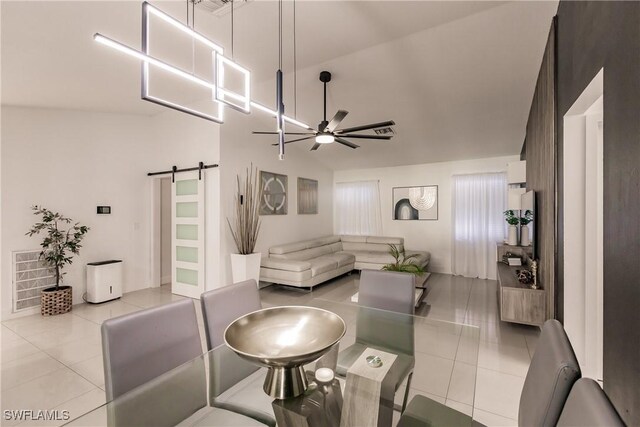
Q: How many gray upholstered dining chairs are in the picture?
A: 5